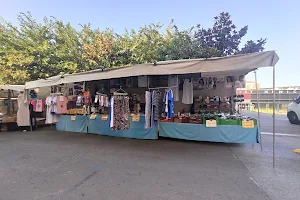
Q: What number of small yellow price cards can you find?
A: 6